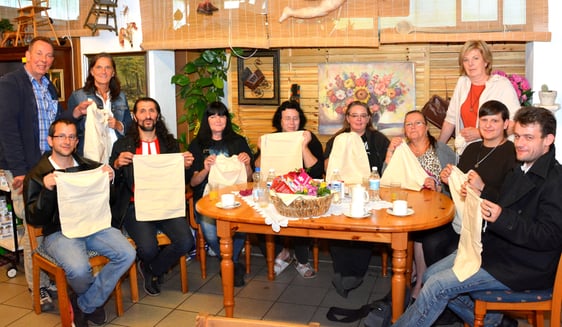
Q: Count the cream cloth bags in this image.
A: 9